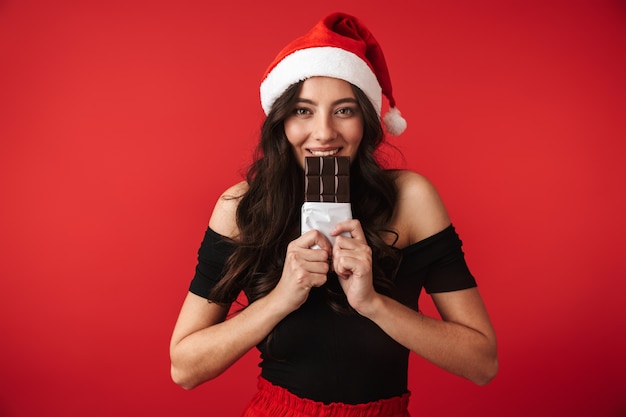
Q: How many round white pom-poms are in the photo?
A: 1